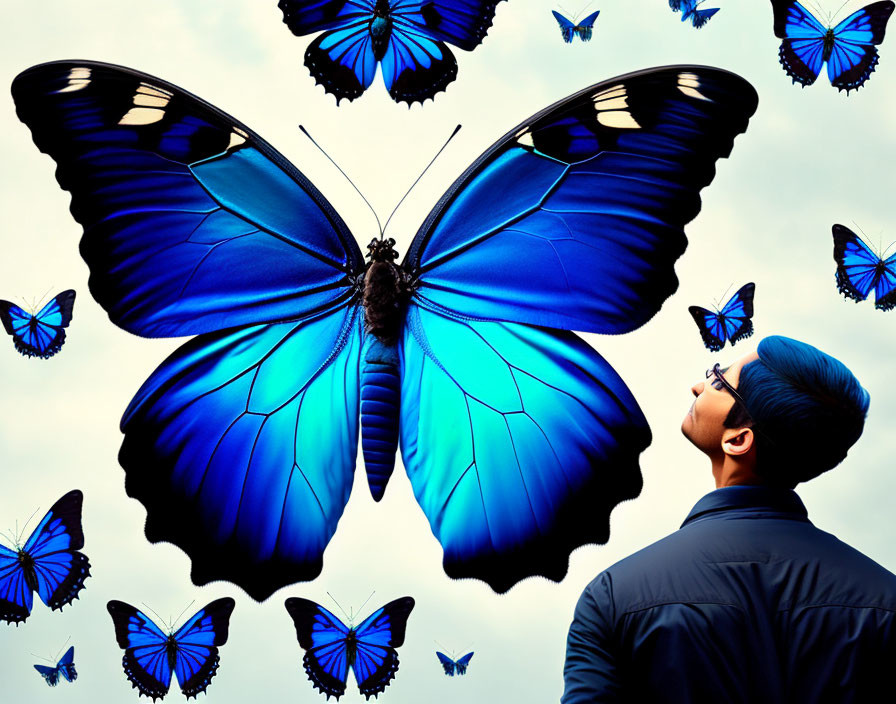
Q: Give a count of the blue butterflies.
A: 13